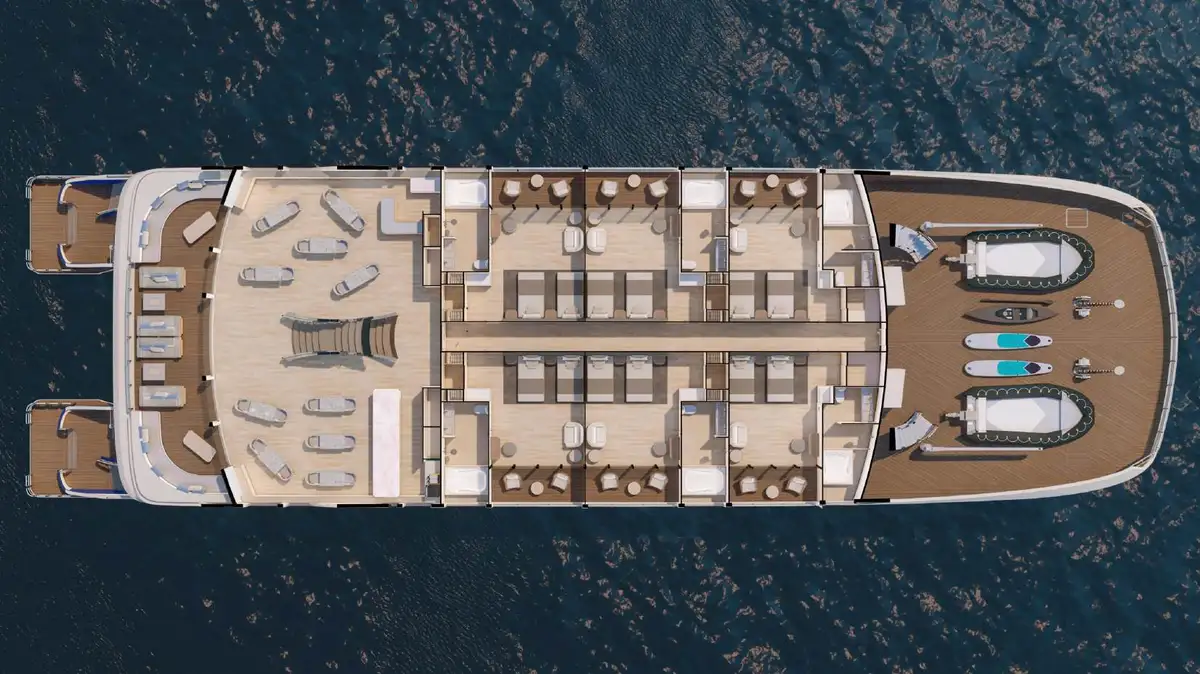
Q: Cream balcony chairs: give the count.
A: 12